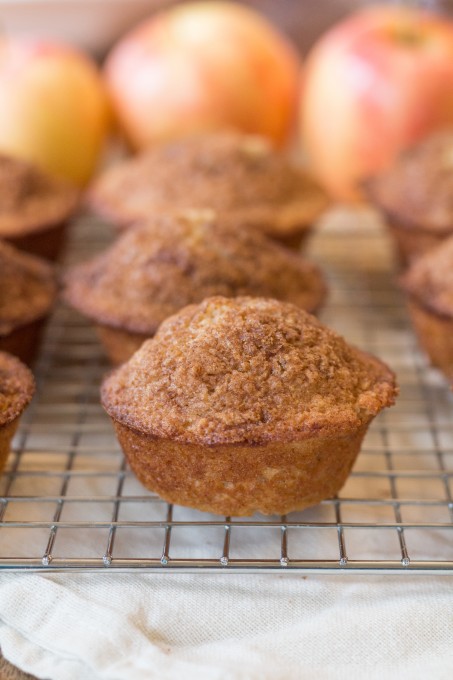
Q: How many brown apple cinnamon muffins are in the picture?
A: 8